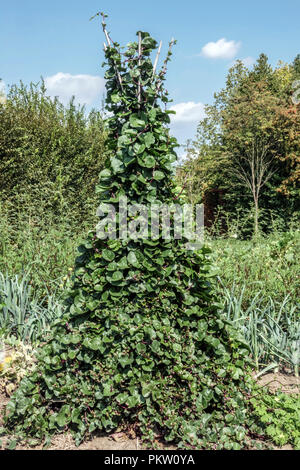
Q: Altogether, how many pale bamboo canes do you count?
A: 5